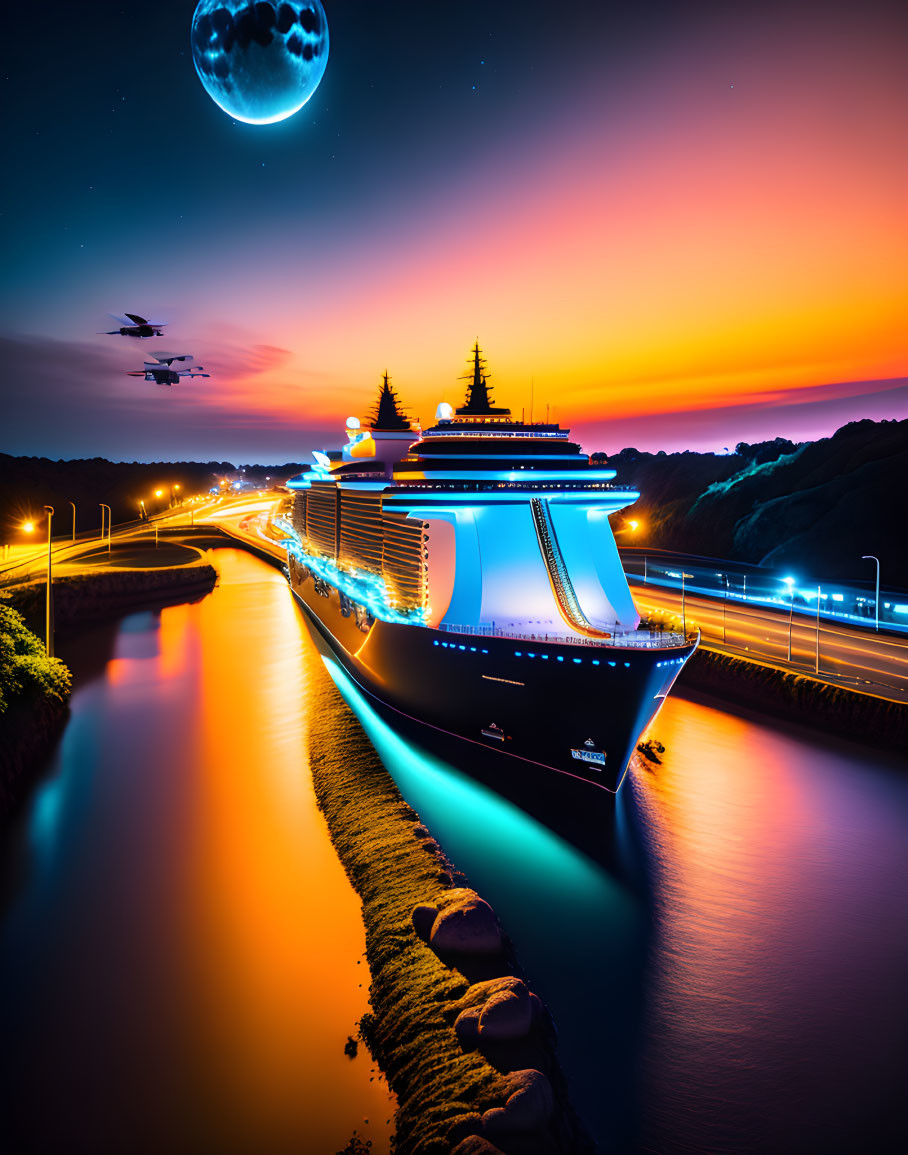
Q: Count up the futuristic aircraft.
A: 2